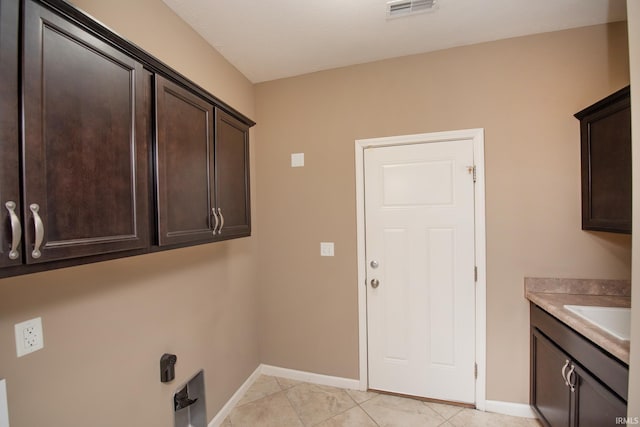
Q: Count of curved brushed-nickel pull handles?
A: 6